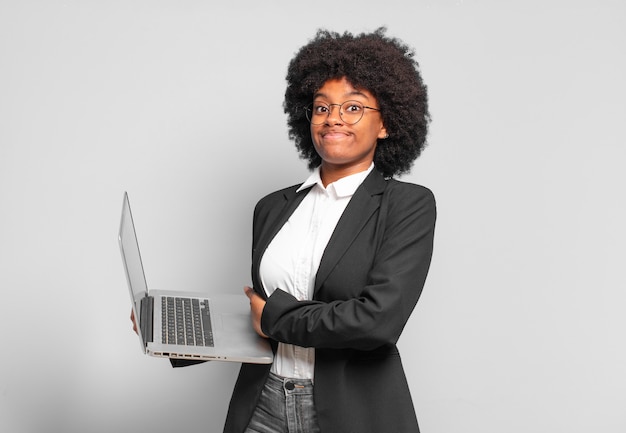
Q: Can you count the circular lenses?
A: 2